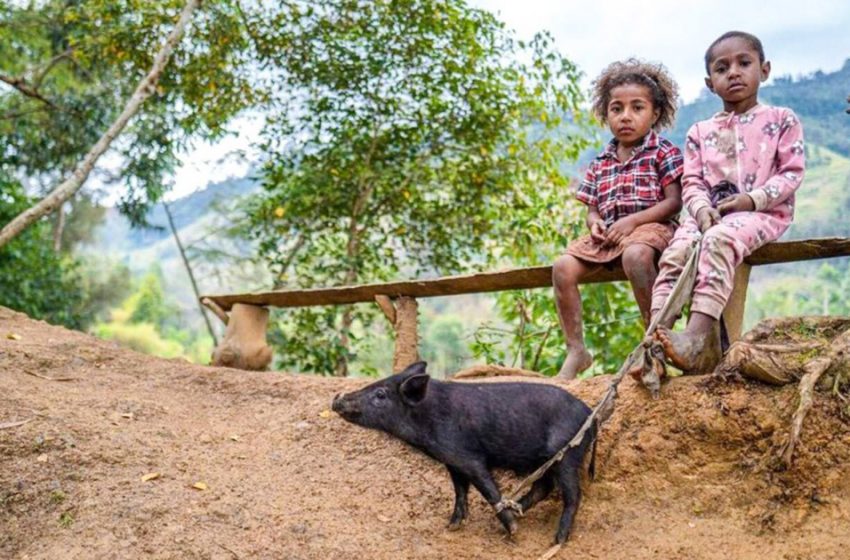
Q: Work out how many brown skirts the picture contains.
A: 1